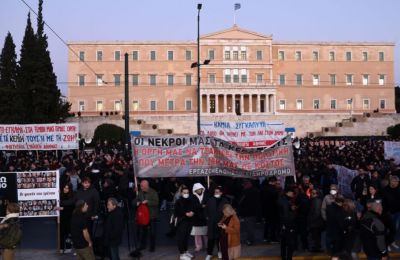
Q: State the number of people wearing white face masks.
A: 3